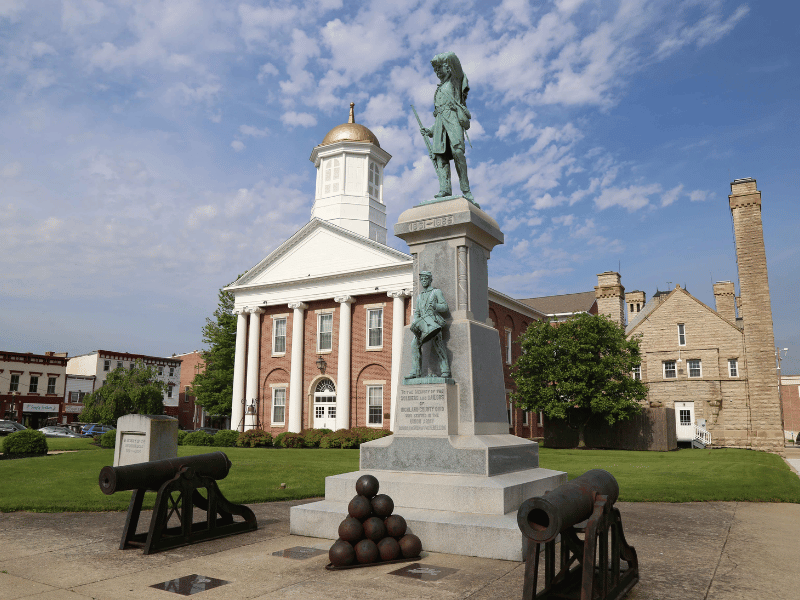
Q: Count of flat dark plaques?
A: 3